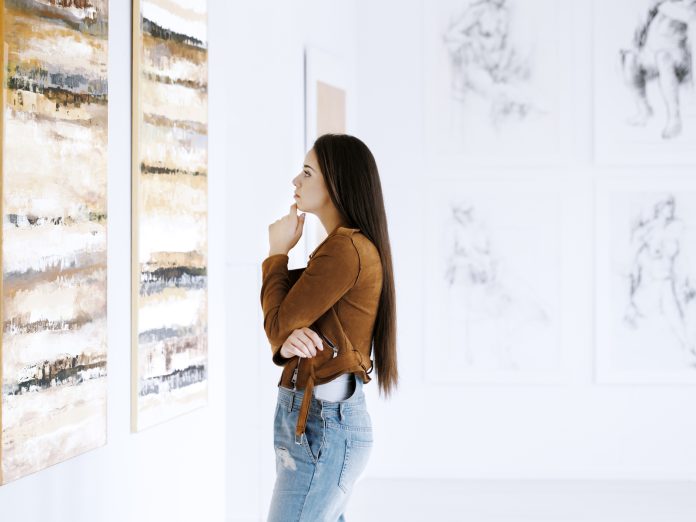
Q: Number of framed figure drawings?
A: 4